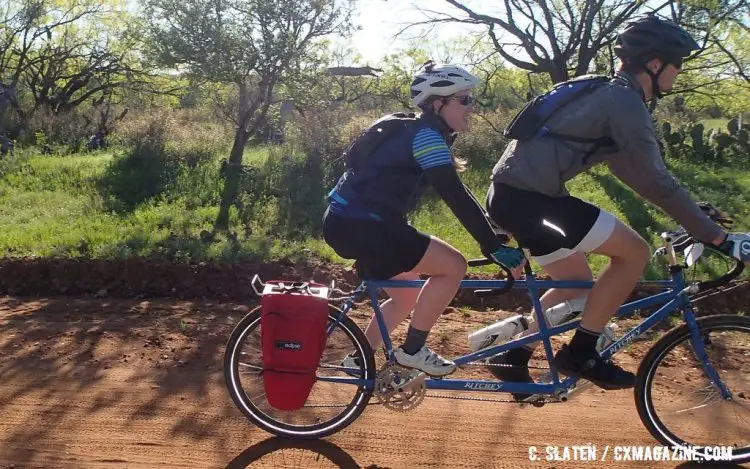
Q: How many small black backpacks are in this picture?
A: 2